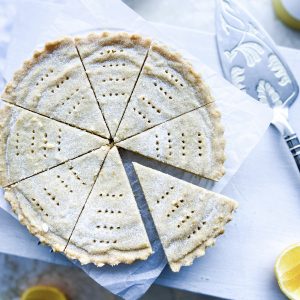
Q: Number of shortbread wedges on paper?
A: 8